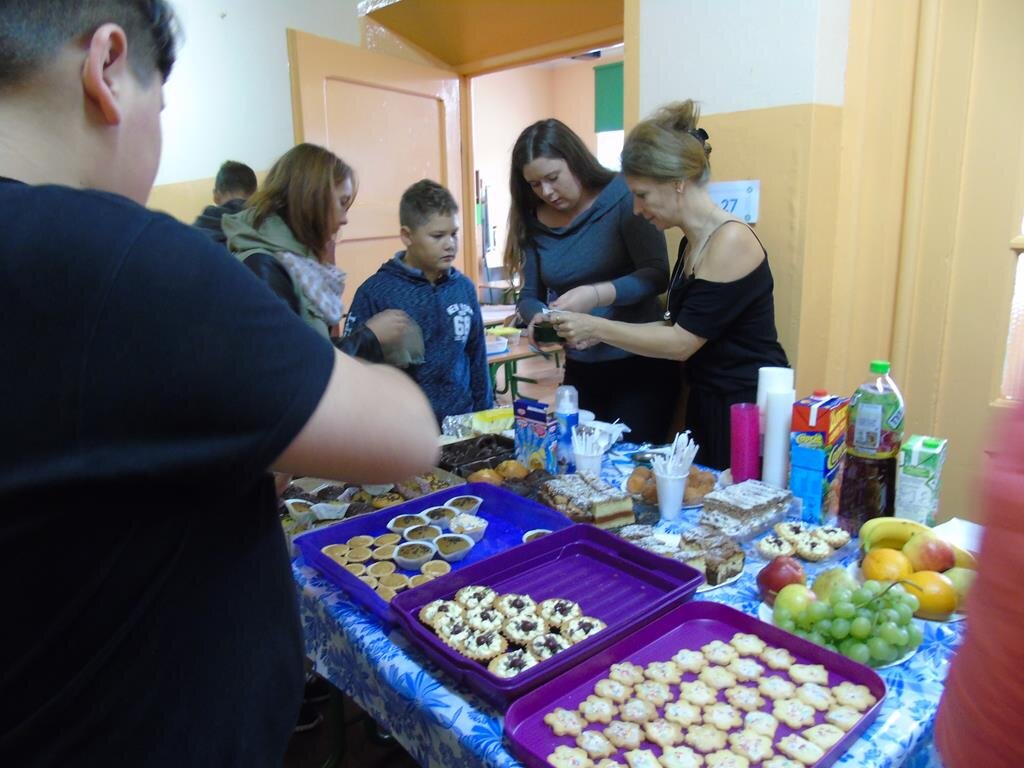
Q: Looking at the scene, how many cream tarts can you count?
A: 15